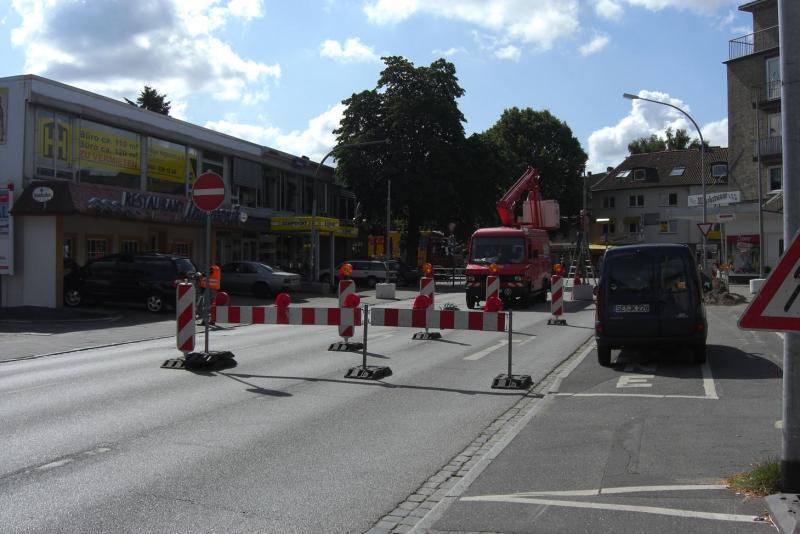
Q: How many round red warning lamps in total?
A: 5